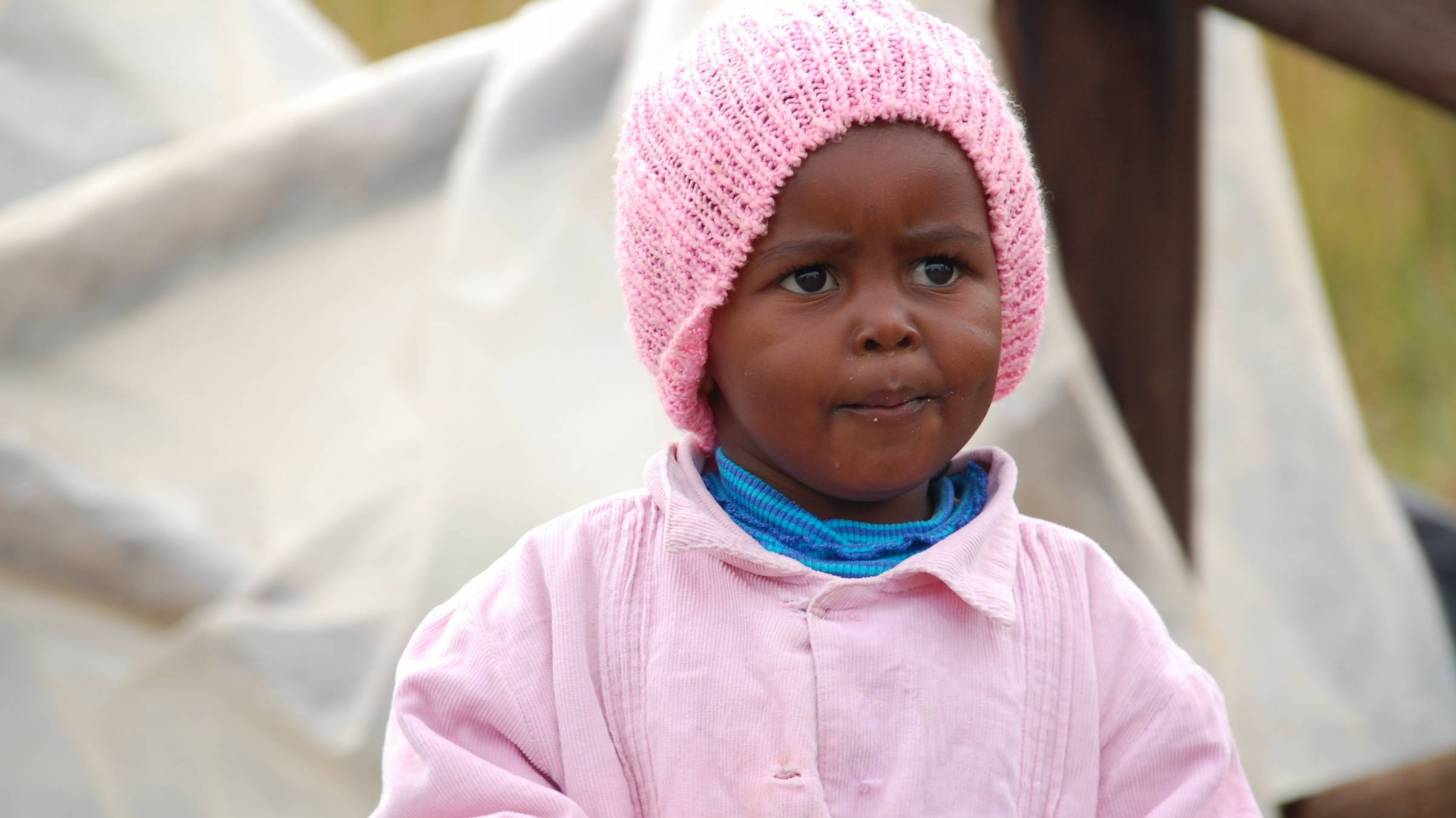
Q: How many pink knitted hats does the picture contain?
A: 1